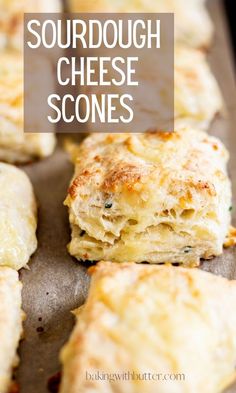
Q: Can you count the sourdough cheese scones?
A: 8